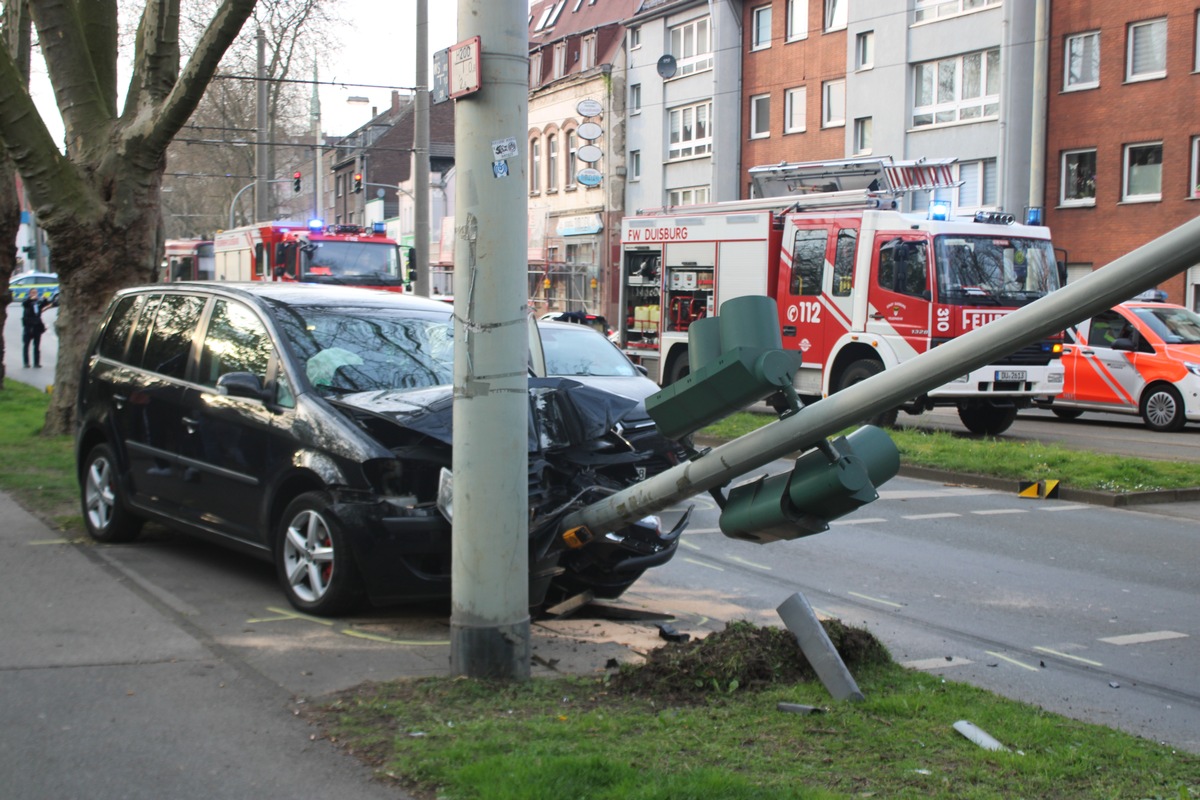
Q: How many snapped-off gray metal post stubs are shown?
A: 1